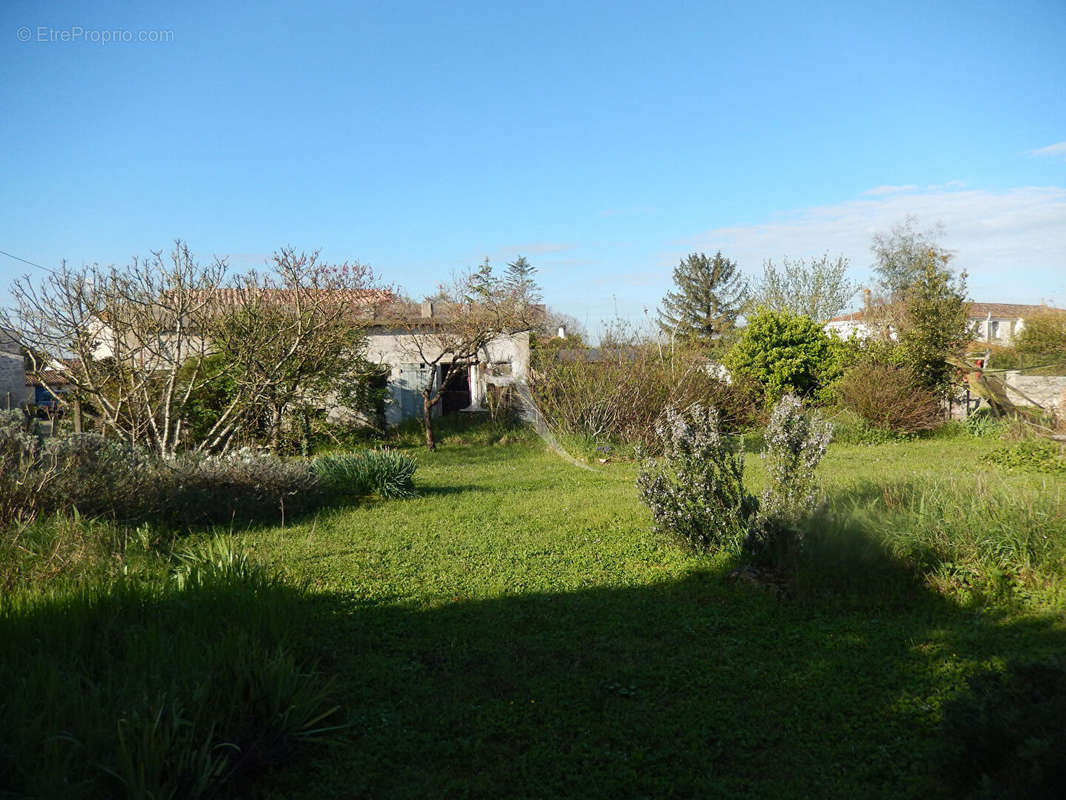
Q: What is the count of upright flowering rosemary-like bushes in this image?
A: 2